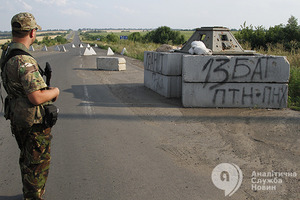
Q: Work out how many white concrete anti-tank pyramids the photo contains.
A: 12